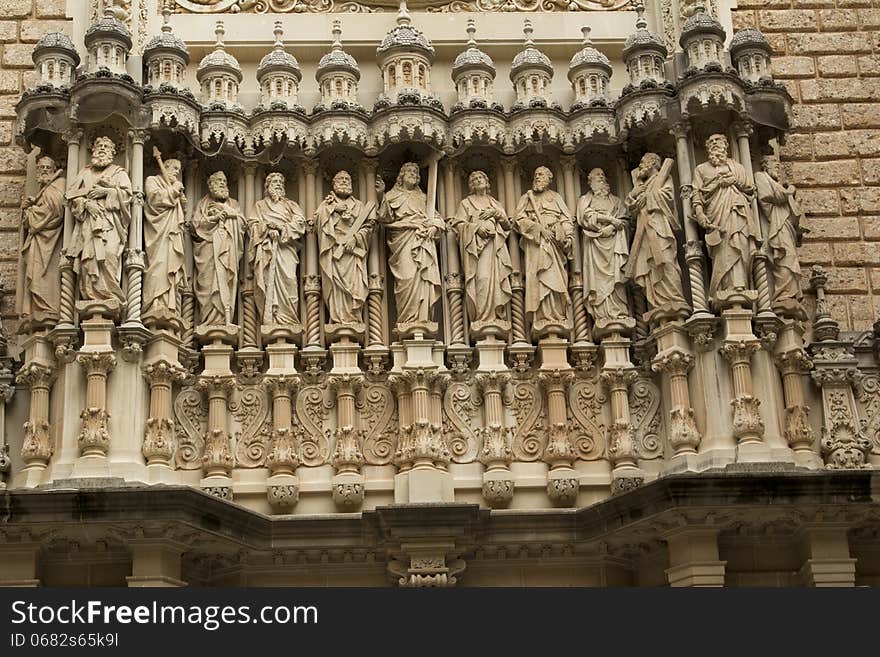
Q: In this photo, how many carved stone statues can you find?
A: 13